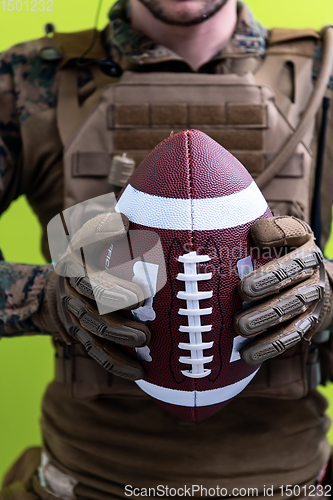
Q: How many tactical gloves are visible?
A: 2